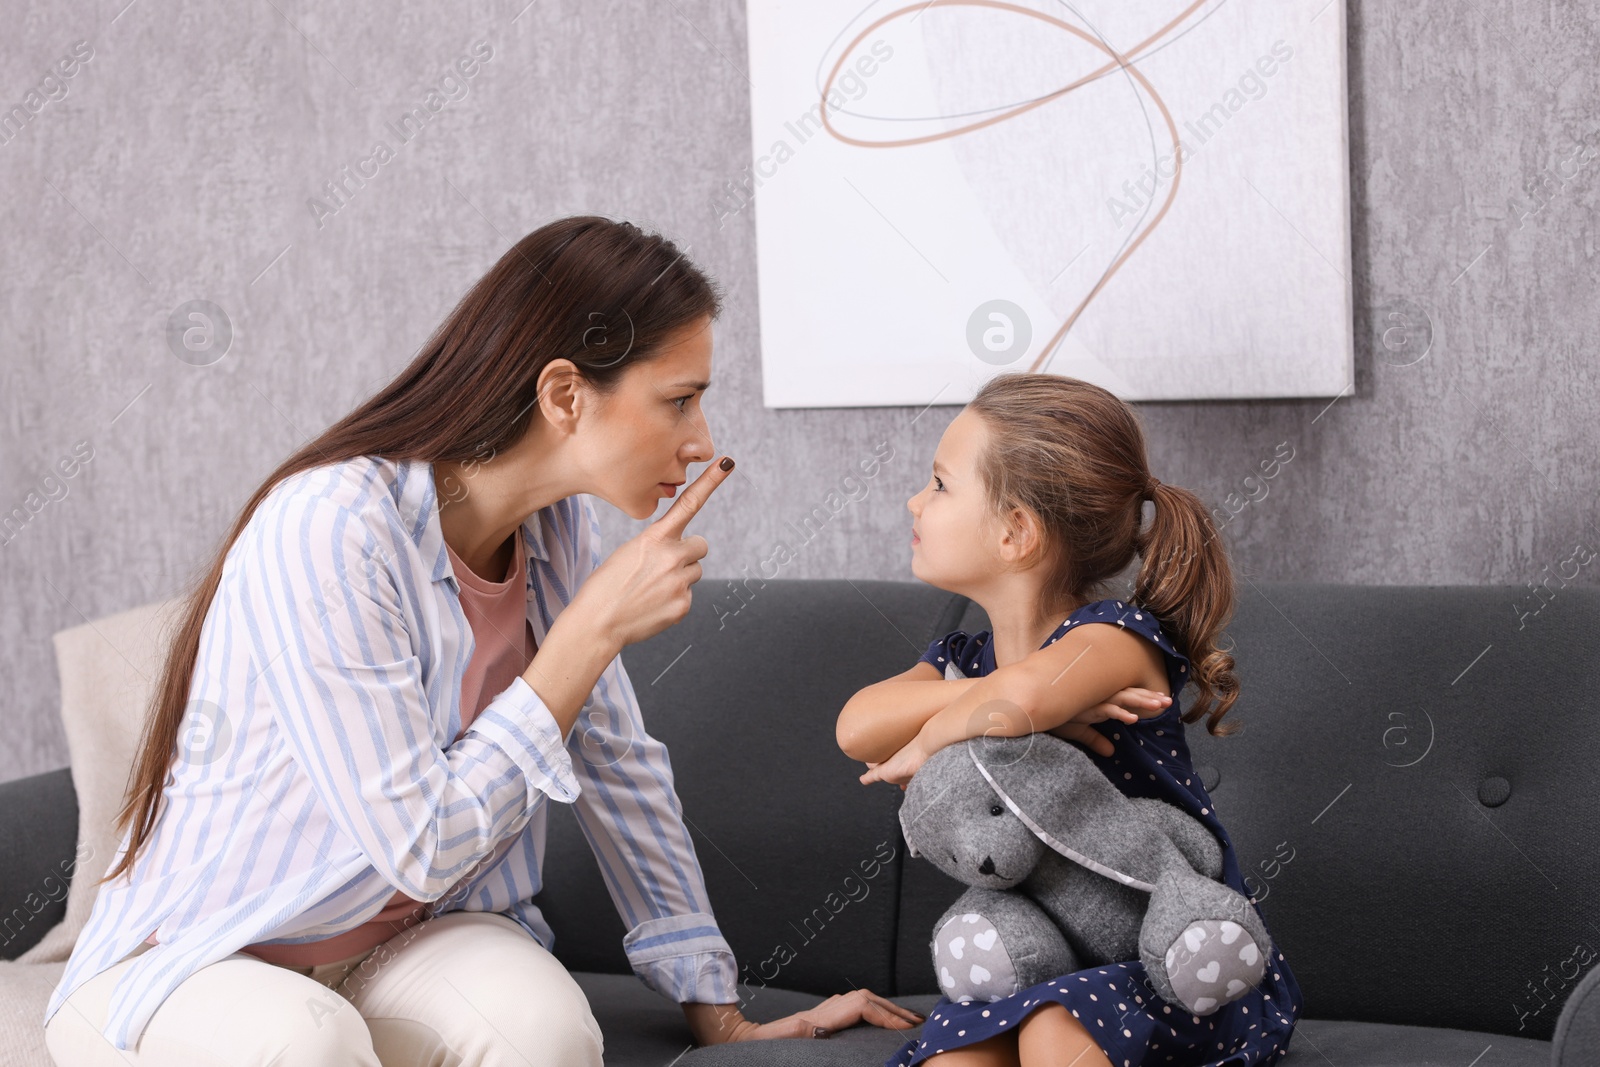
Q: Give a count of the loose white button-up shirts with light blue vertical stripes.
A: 1